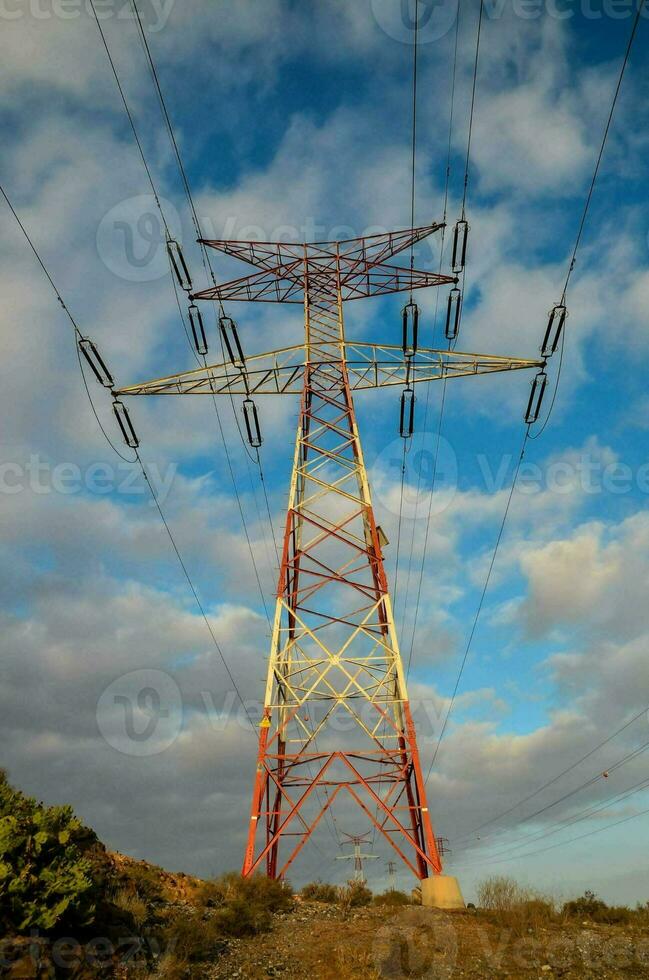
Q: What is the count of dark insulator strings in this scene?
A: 12